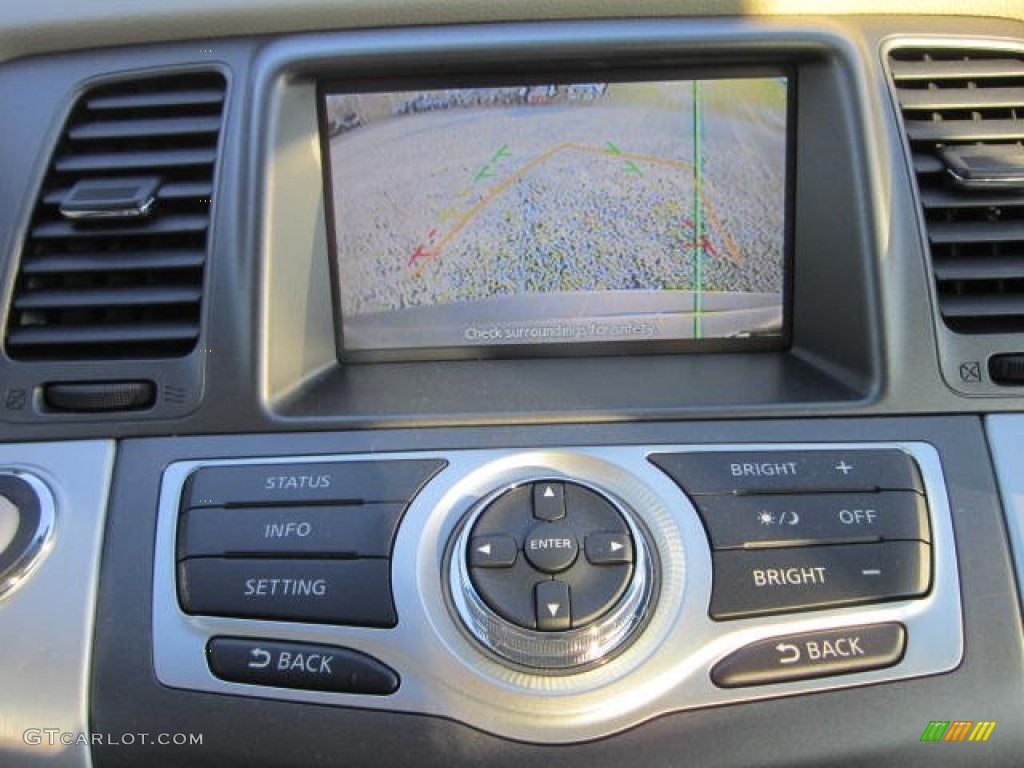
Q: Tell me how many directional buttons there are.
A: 4